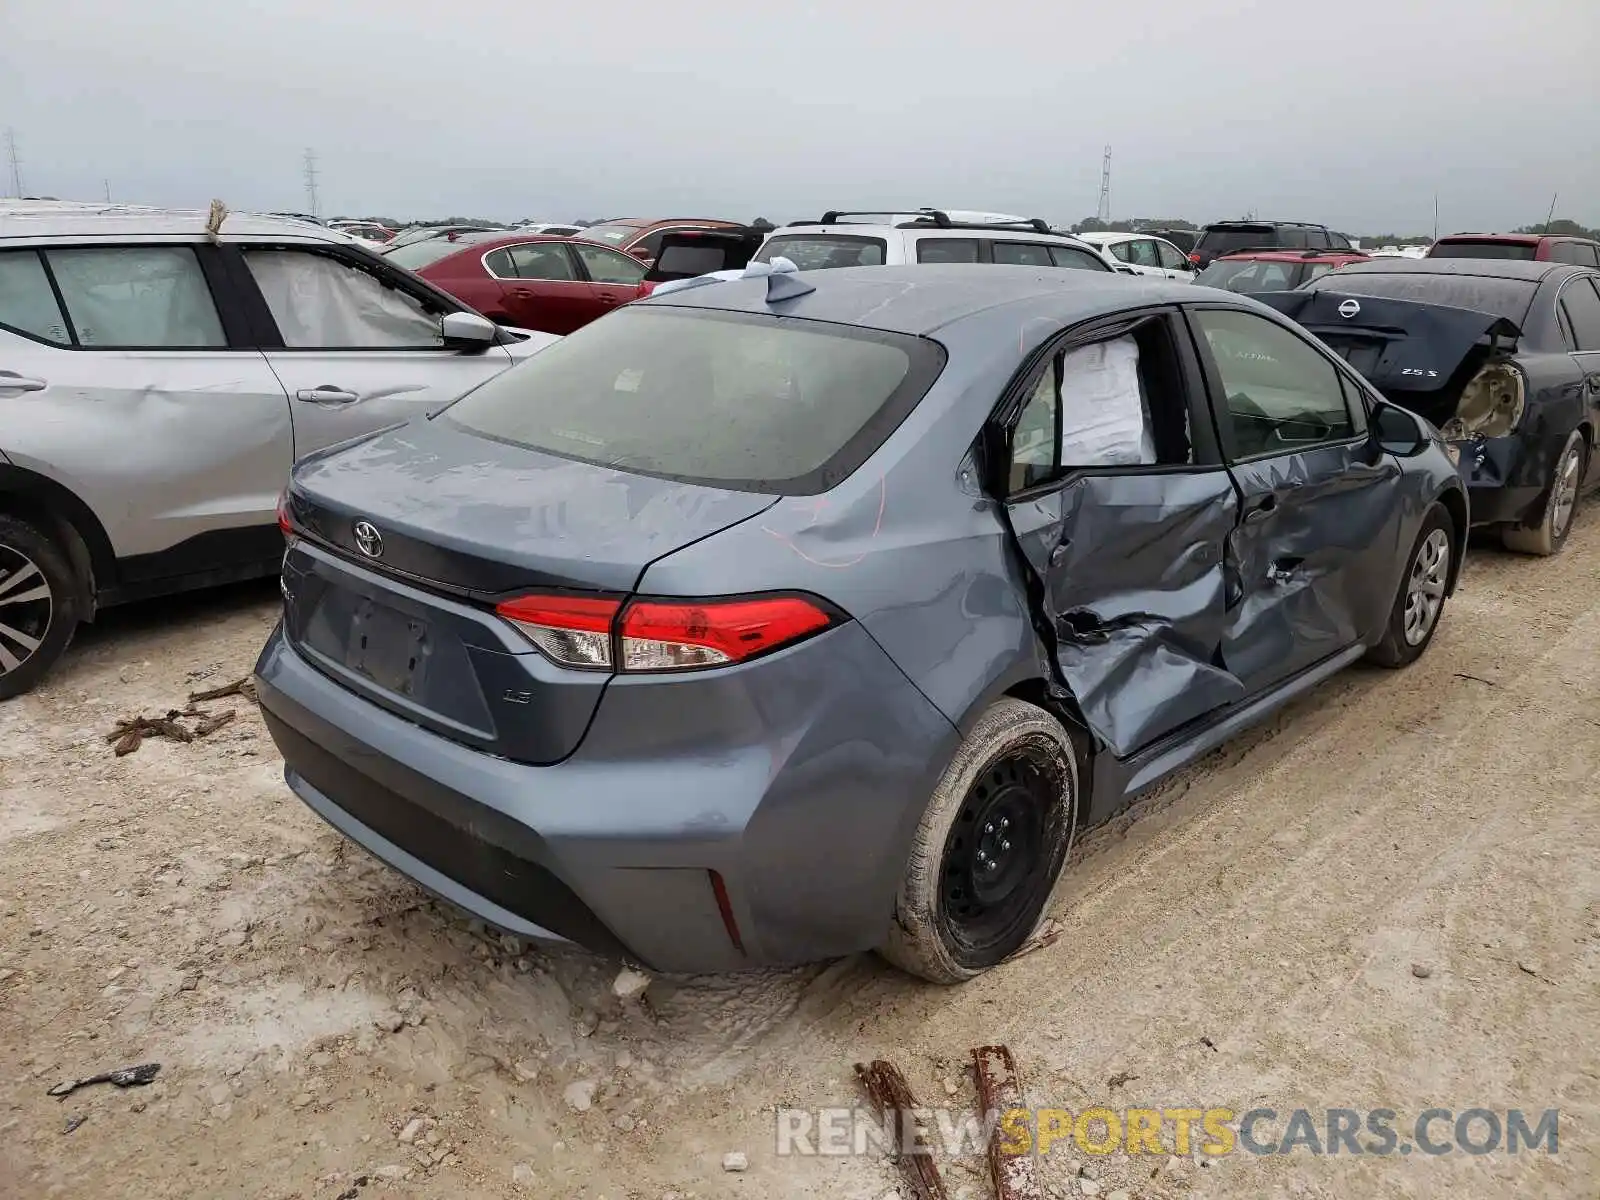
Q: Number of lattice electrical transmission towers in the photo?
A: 3